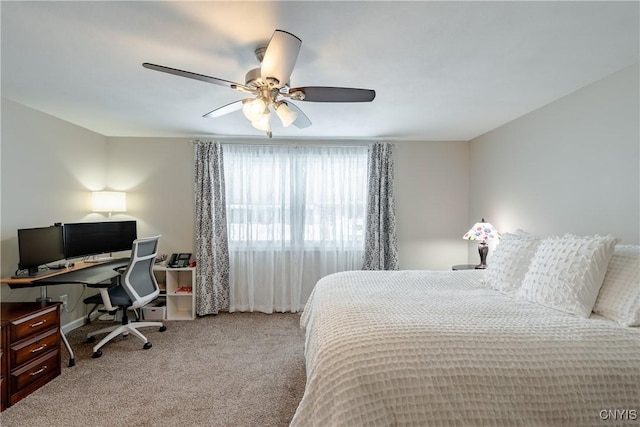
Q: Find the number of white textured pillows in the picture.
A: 3